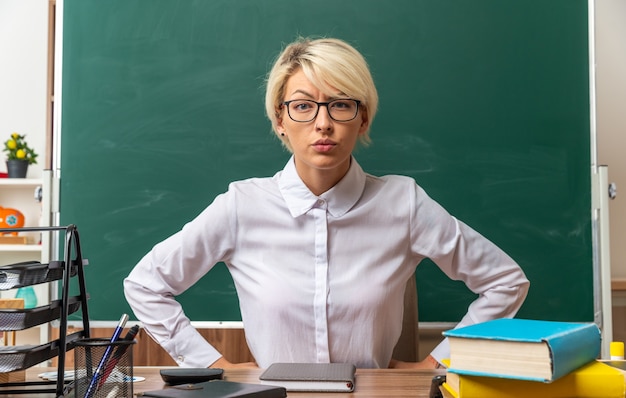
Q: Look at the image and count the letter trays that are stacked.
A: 3